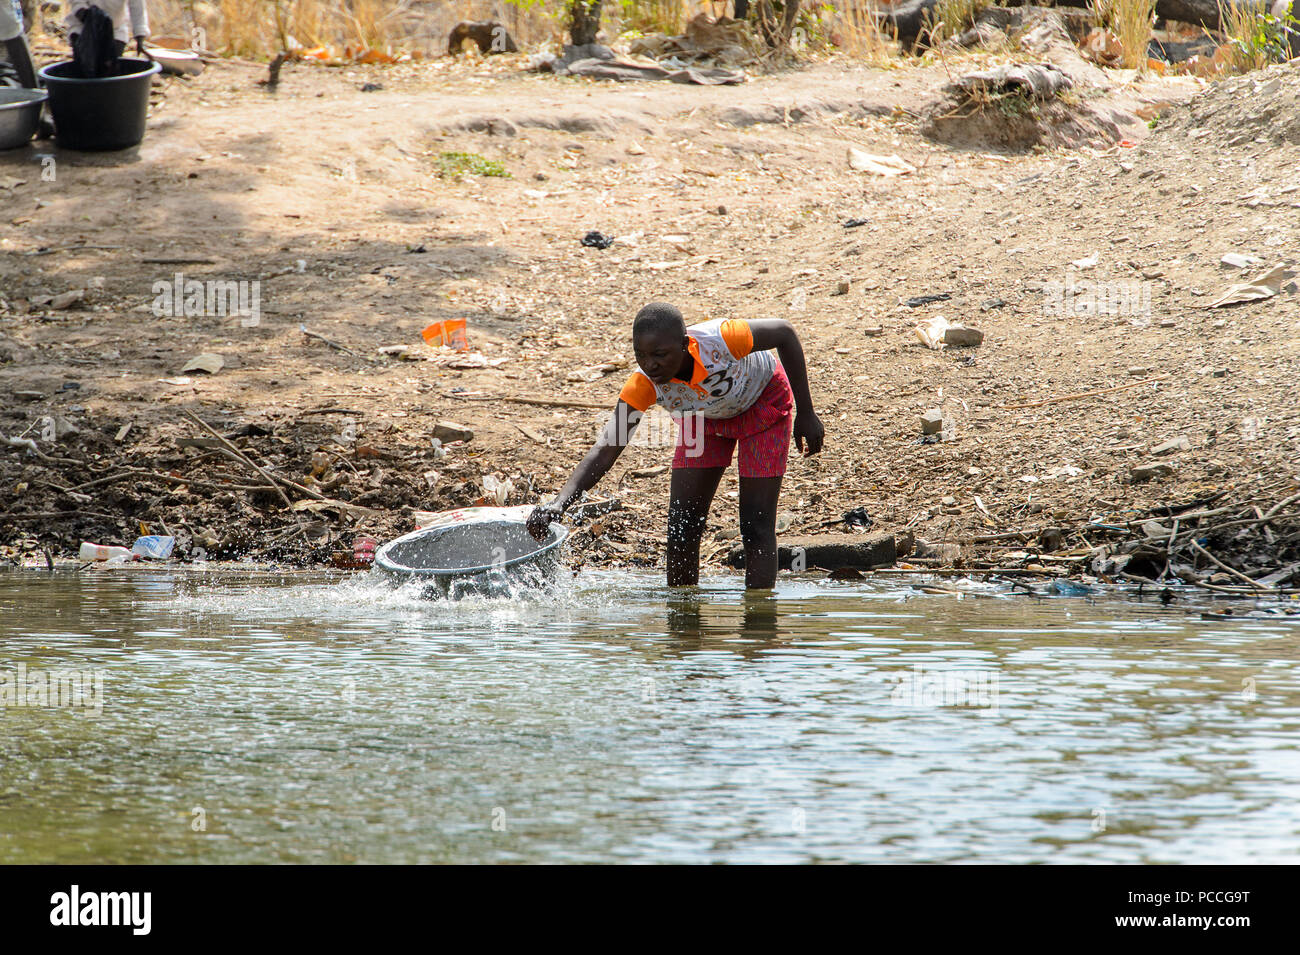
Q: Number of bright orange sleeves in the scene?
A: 2